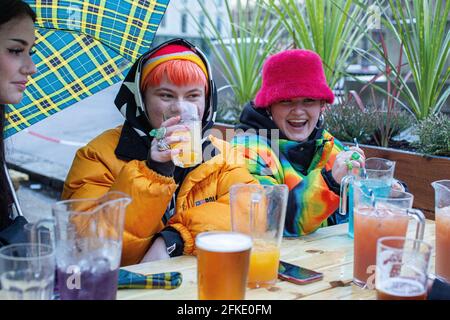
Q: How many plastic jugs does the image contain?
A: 5